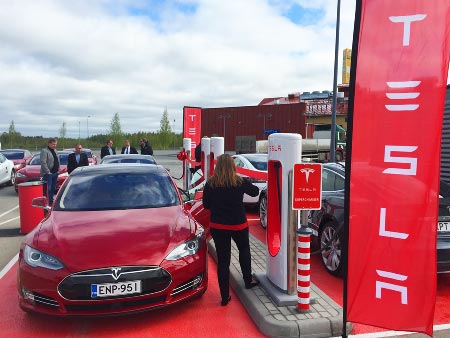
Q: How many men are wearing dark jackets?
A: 4